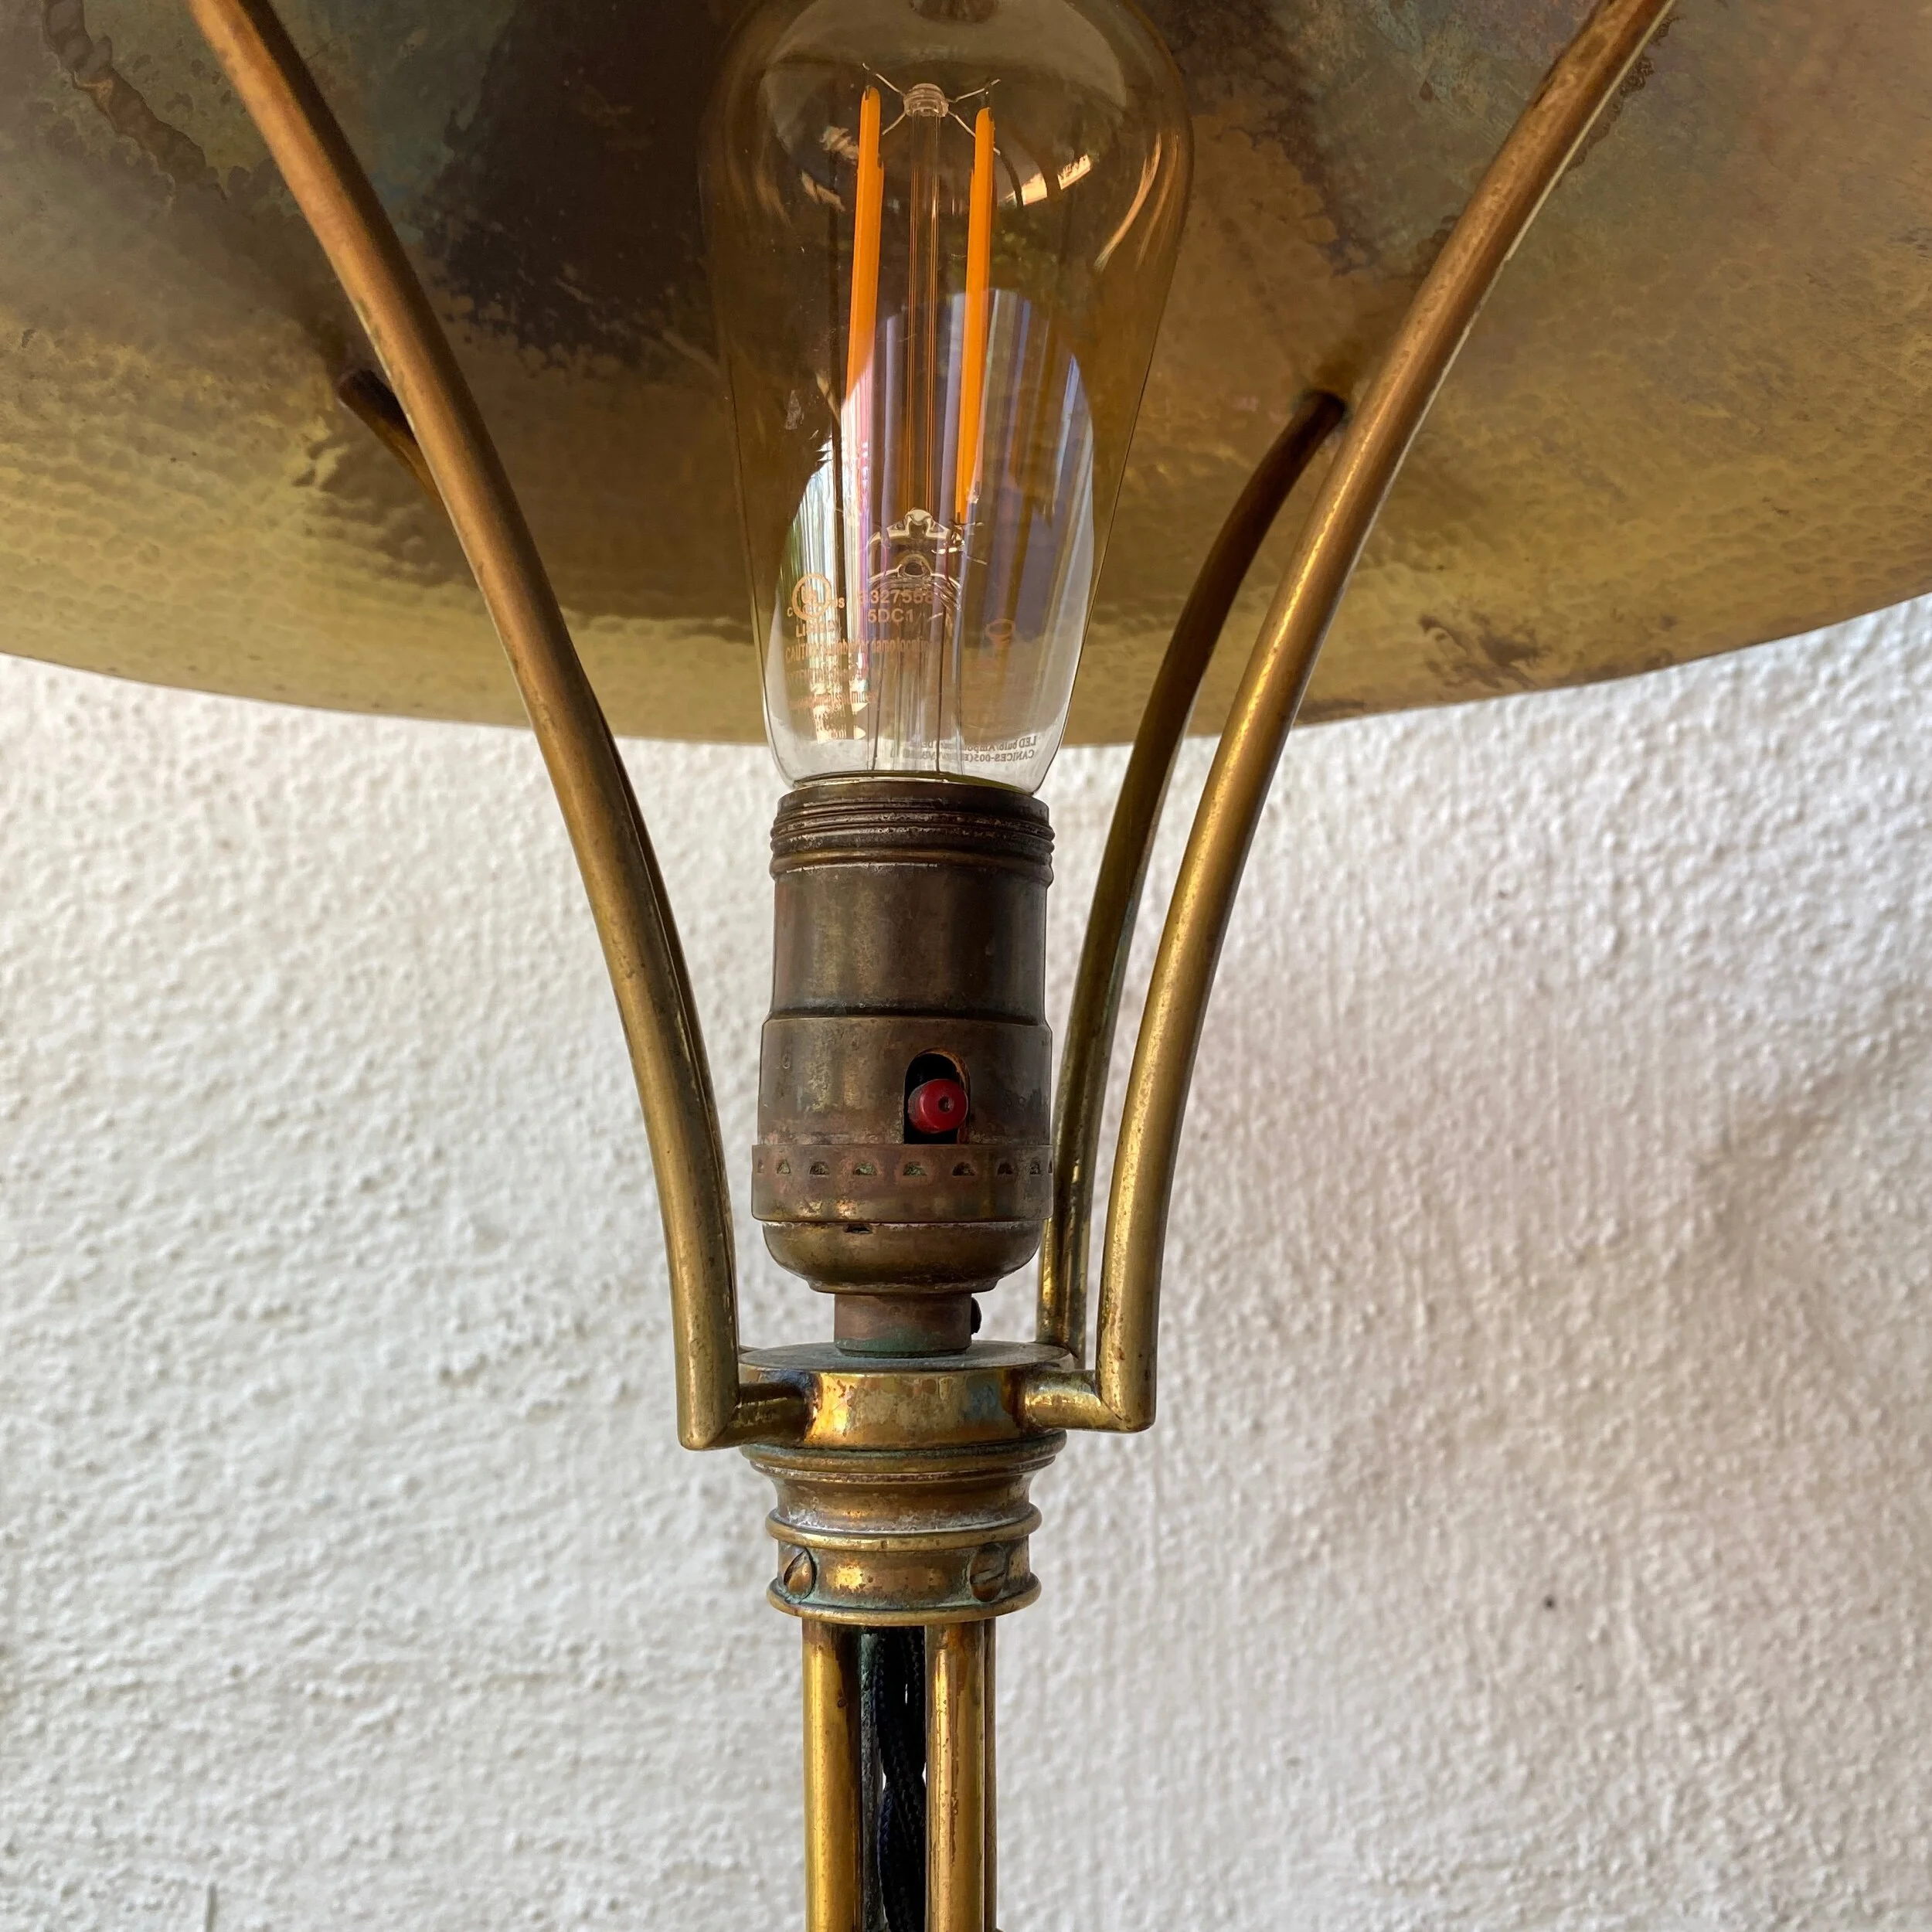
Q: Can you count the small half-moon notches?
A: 9